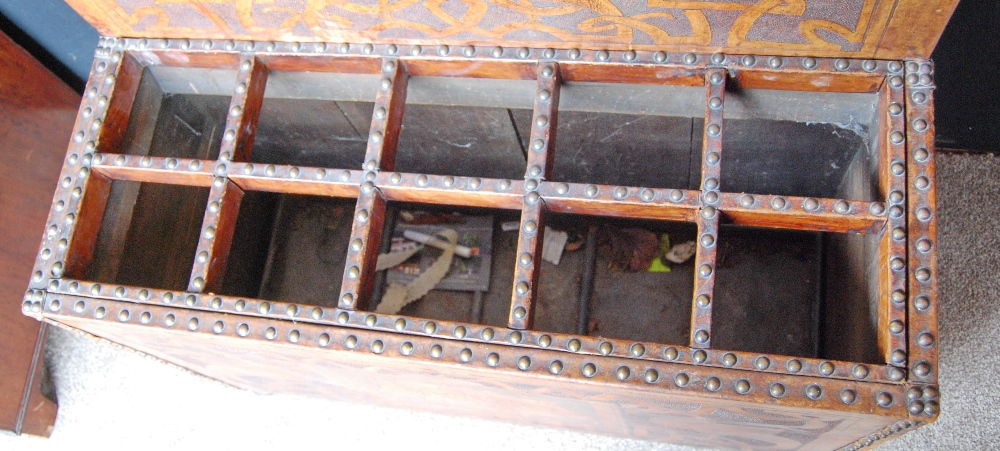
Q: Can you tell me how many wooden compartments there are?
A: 10